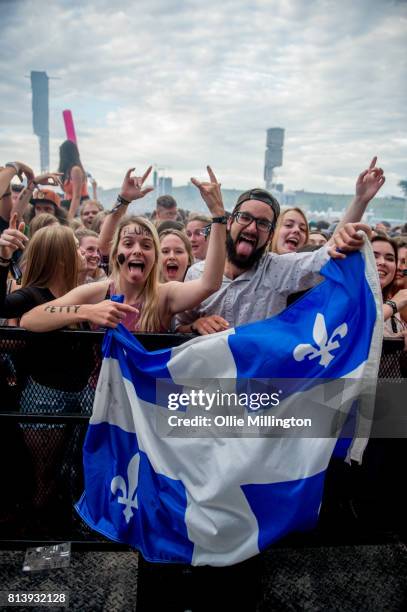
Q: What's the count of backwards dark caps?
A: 1